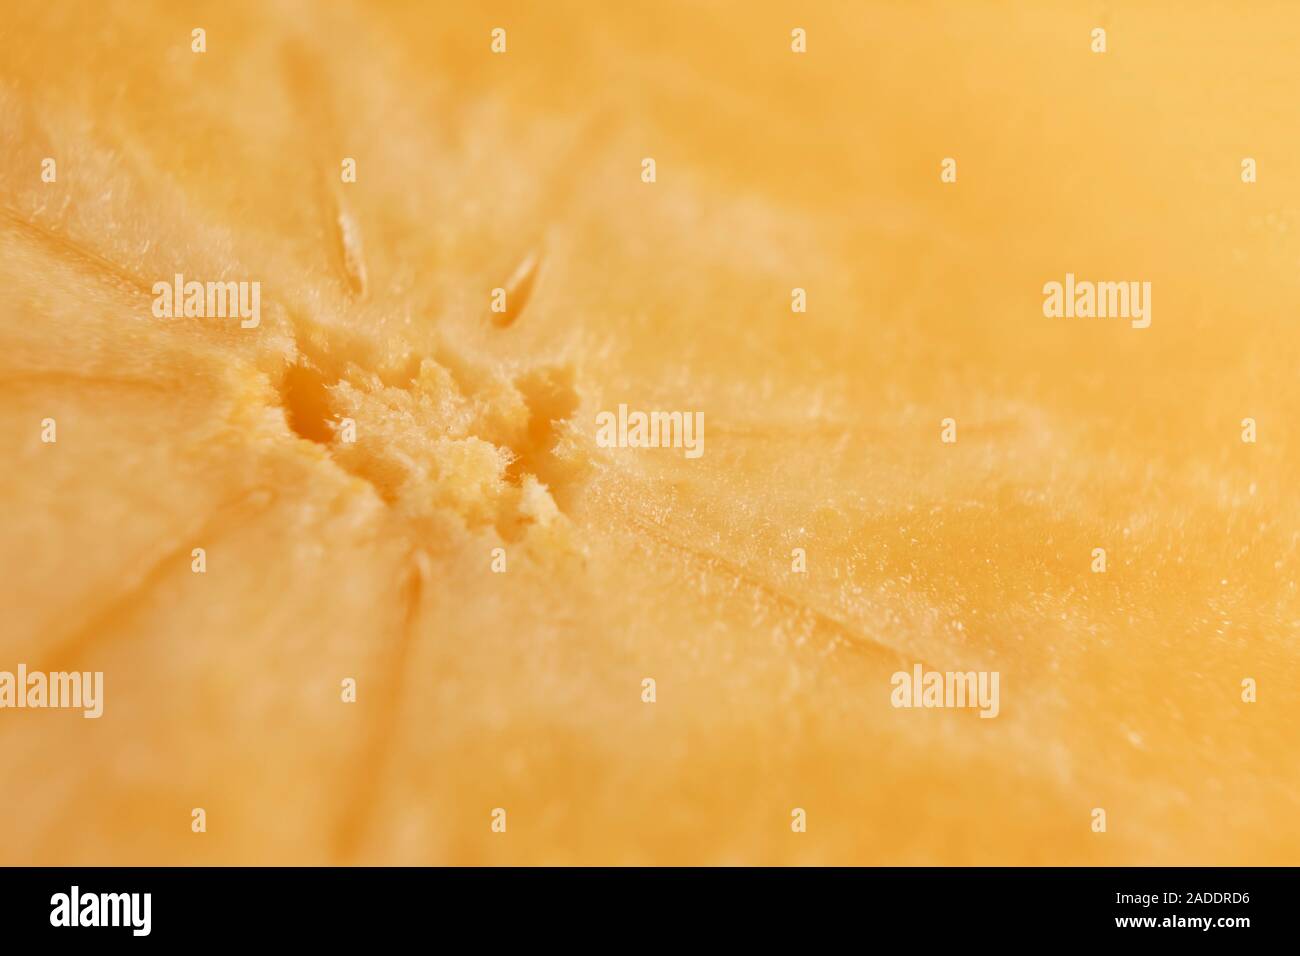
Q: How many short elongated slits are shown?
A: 2